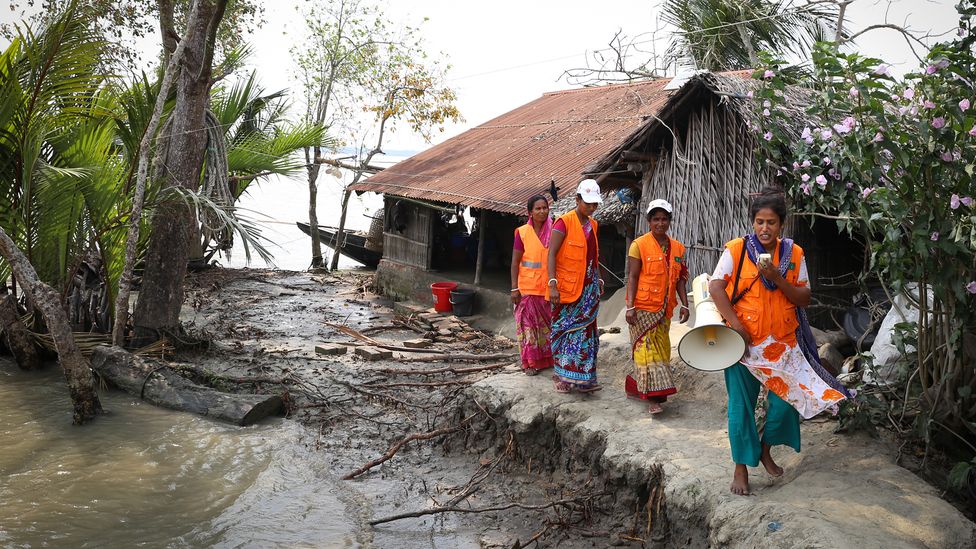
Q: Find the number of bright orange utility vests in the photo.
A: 4